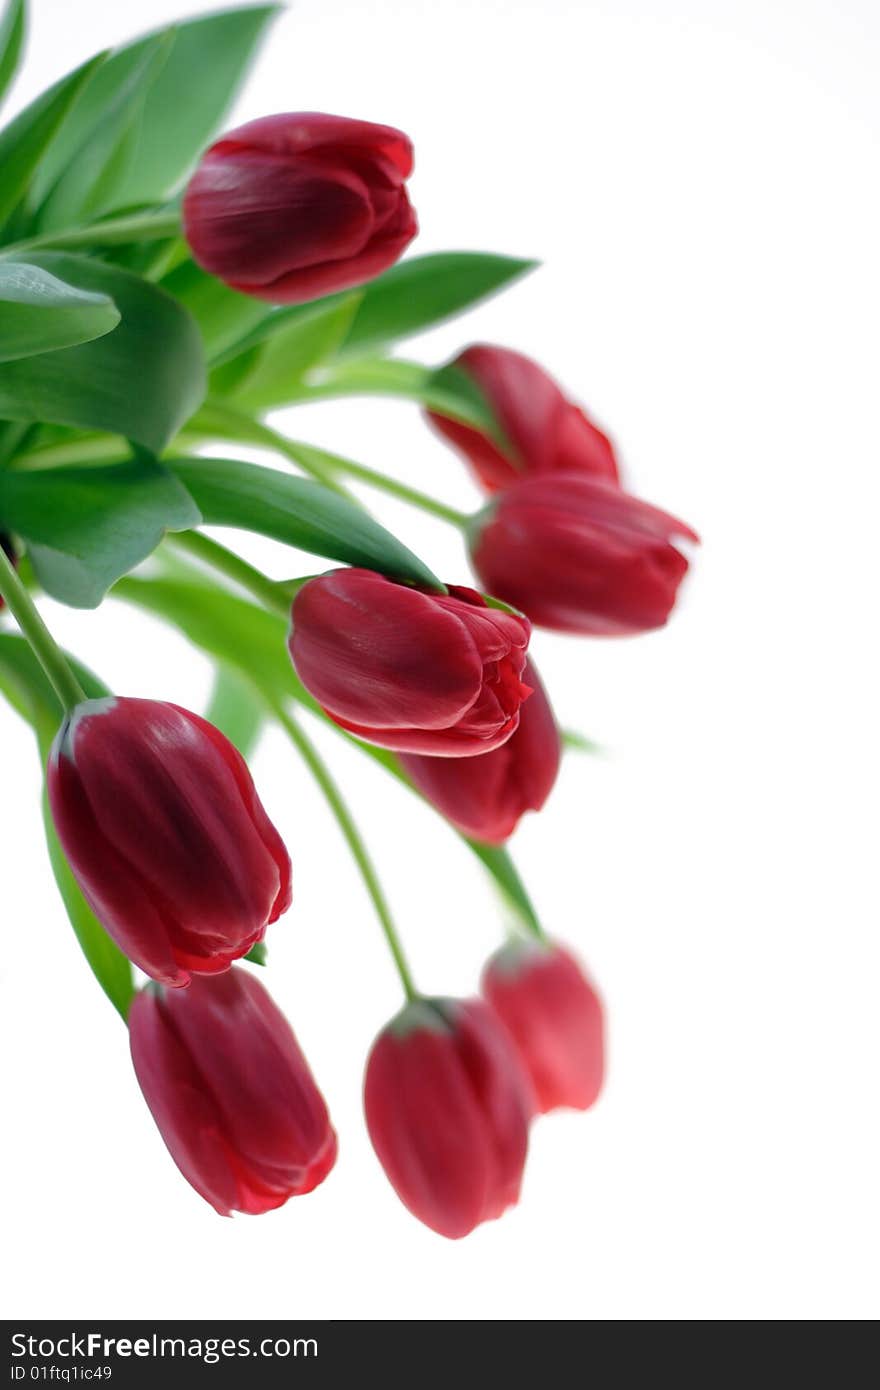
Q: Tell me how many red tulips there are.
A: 9